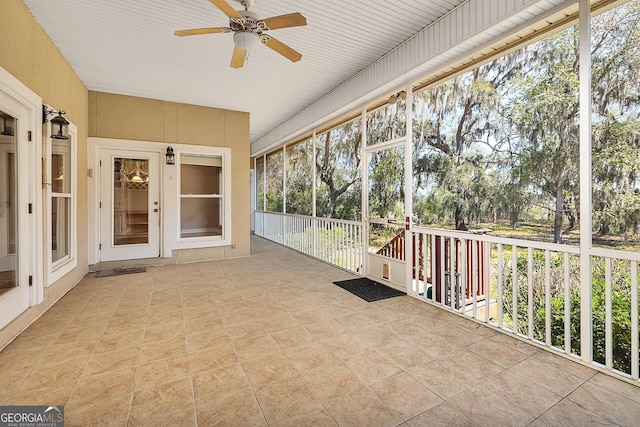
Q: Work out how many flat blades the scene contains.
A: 5